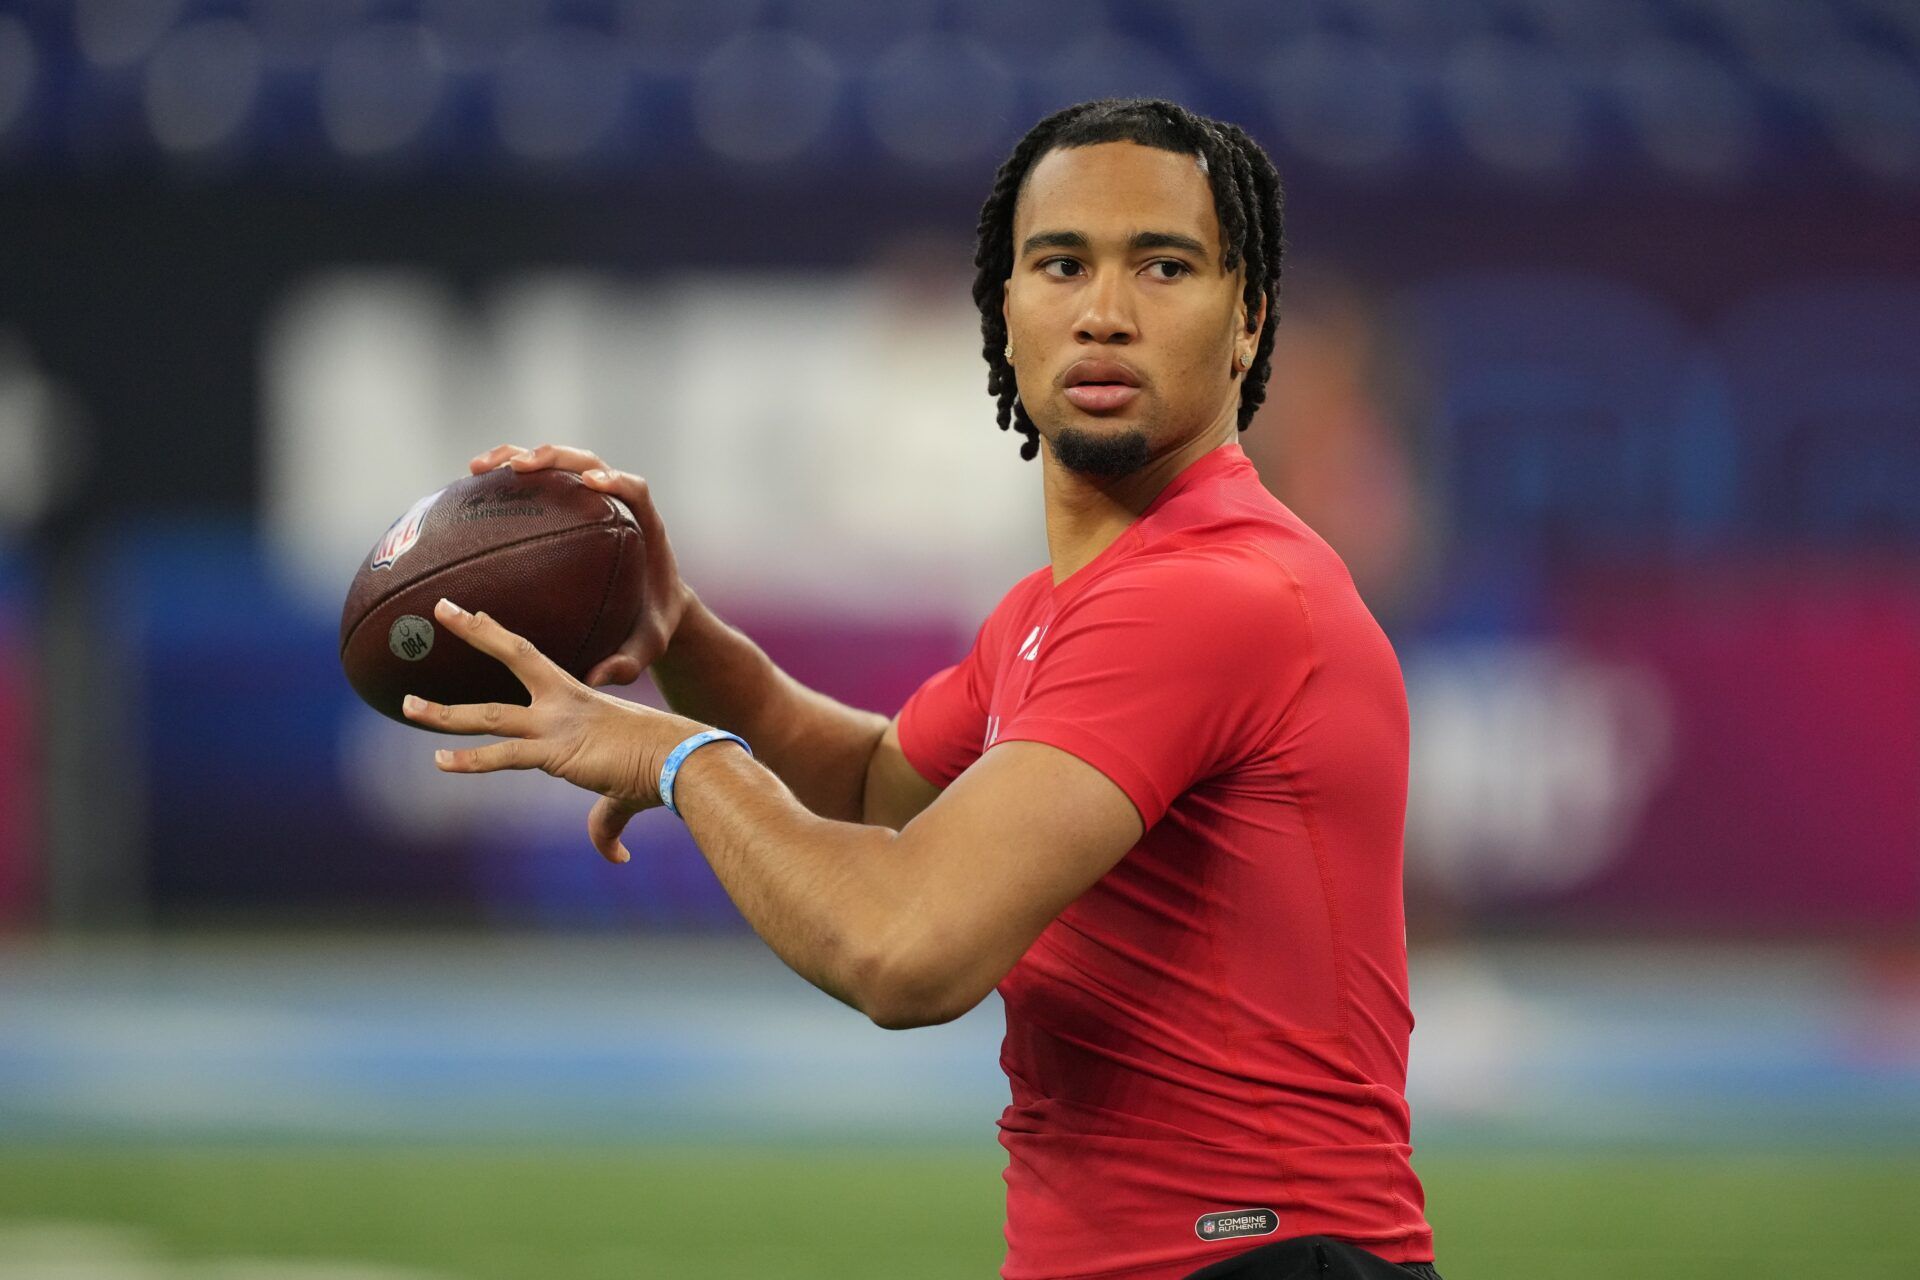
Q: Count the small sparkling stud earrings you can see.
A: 2